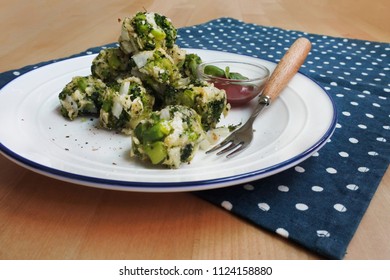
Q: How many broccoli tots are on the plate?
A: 8